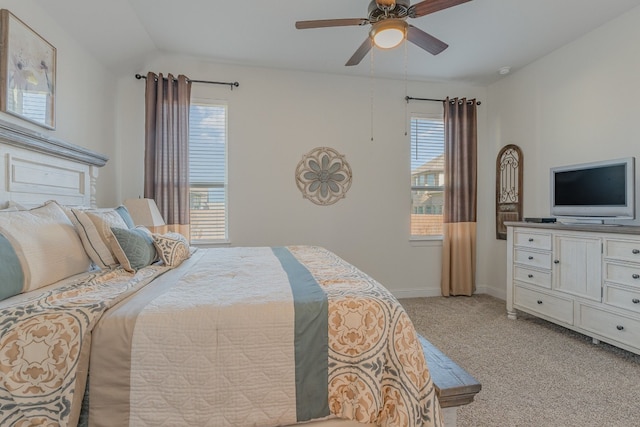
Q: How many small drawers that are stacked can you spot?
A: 6